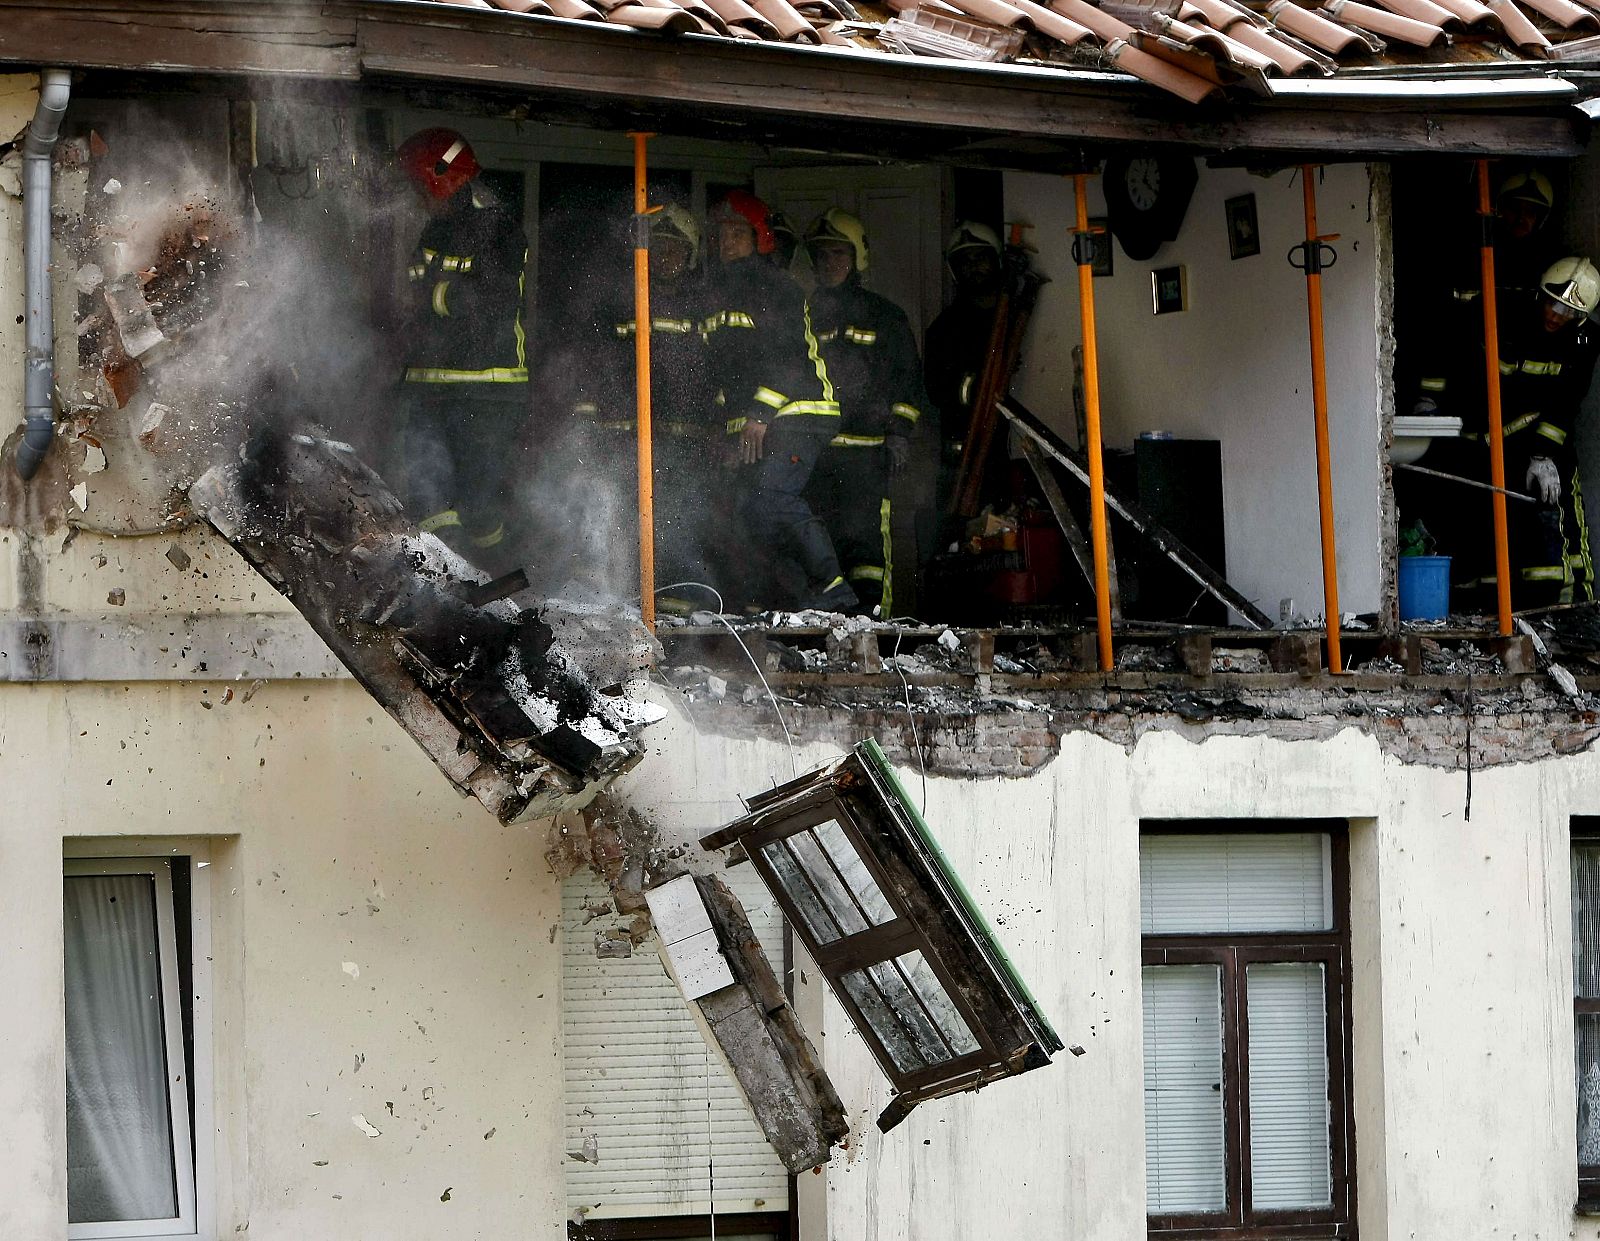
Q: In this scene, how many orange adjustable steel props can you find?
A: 4